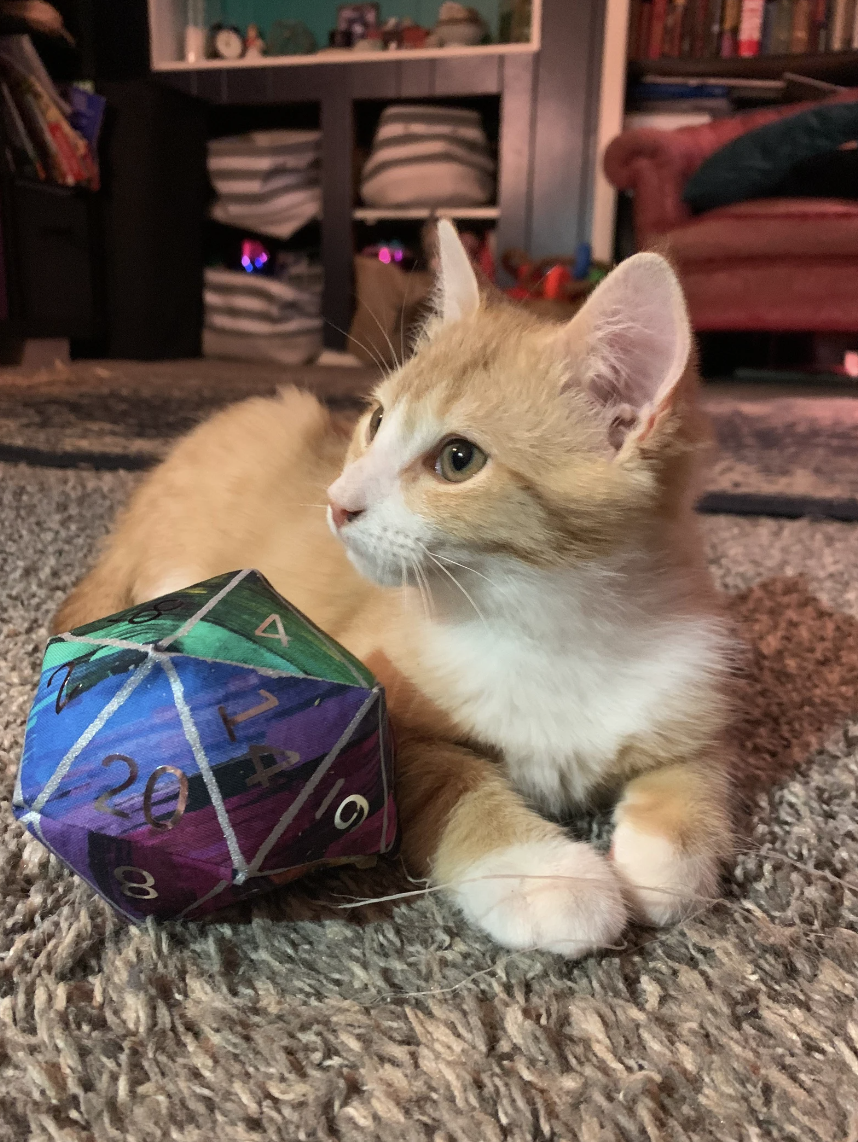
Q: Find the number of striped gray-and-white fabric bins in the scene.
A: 3